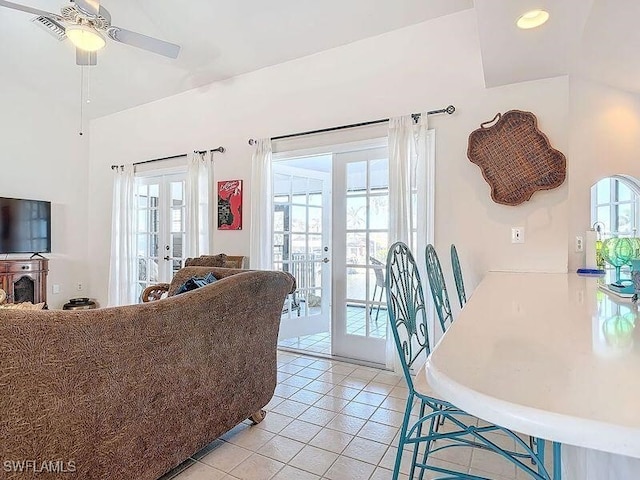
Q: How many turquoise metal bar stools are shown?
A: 3